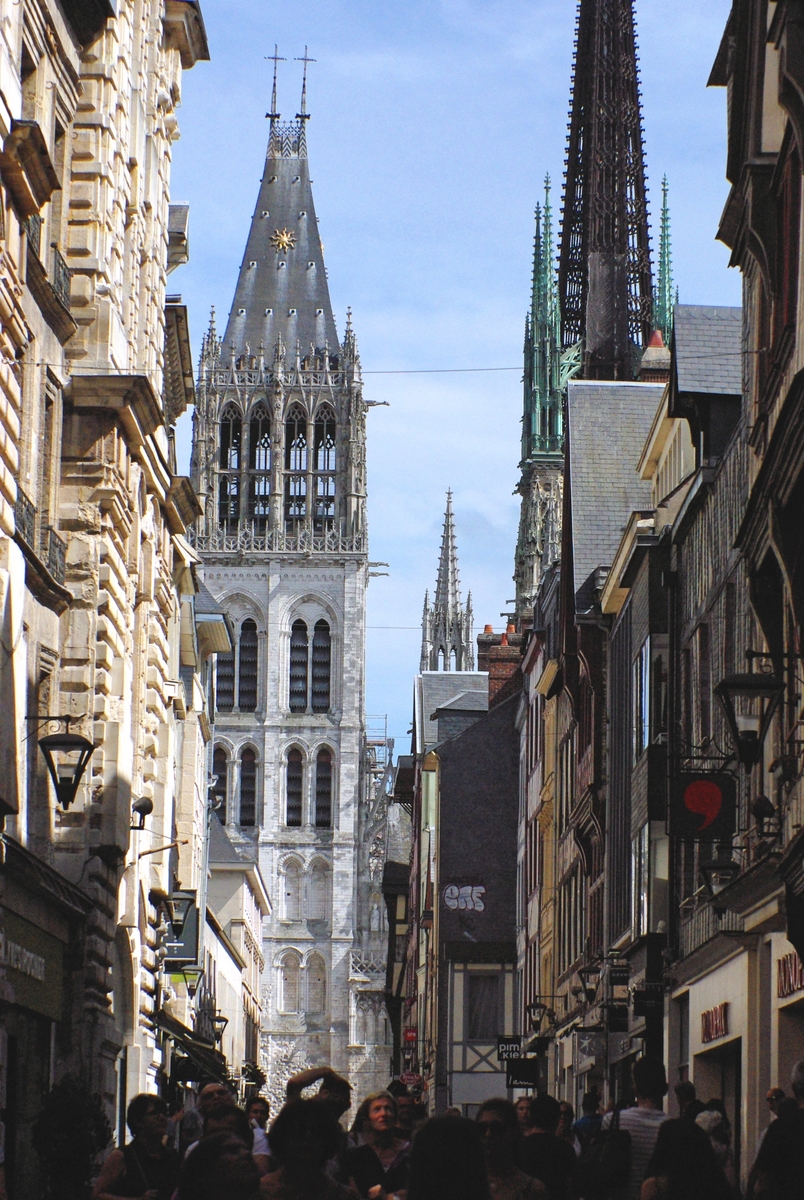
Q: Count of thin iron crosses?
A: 2